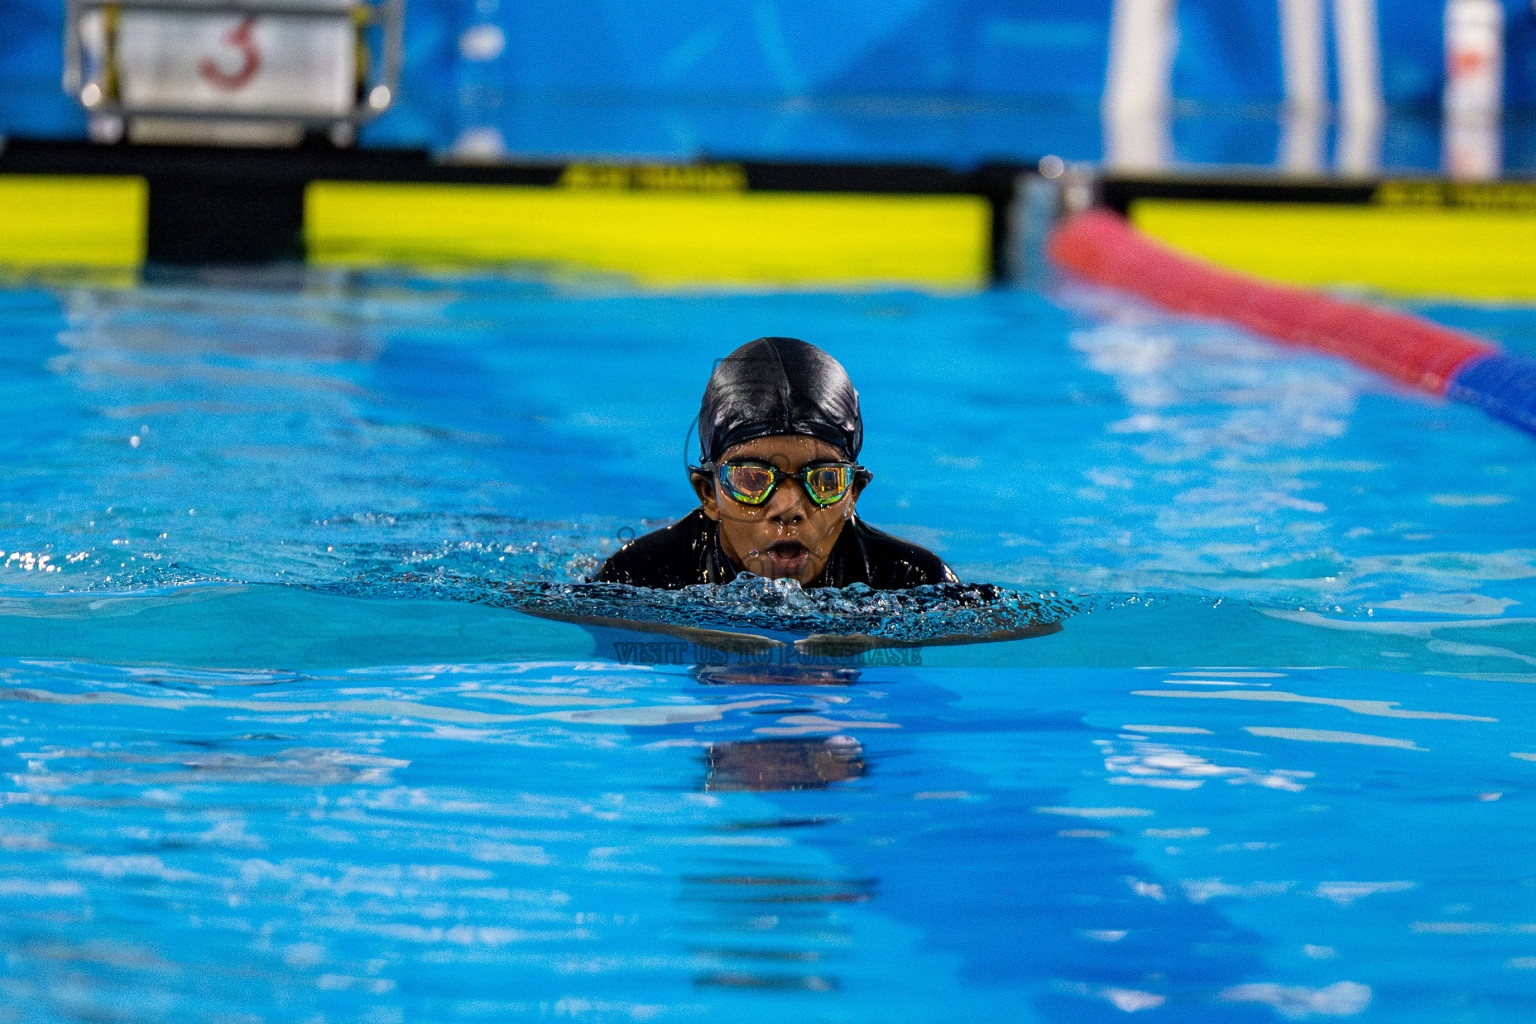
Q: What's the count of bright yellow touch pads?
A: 3